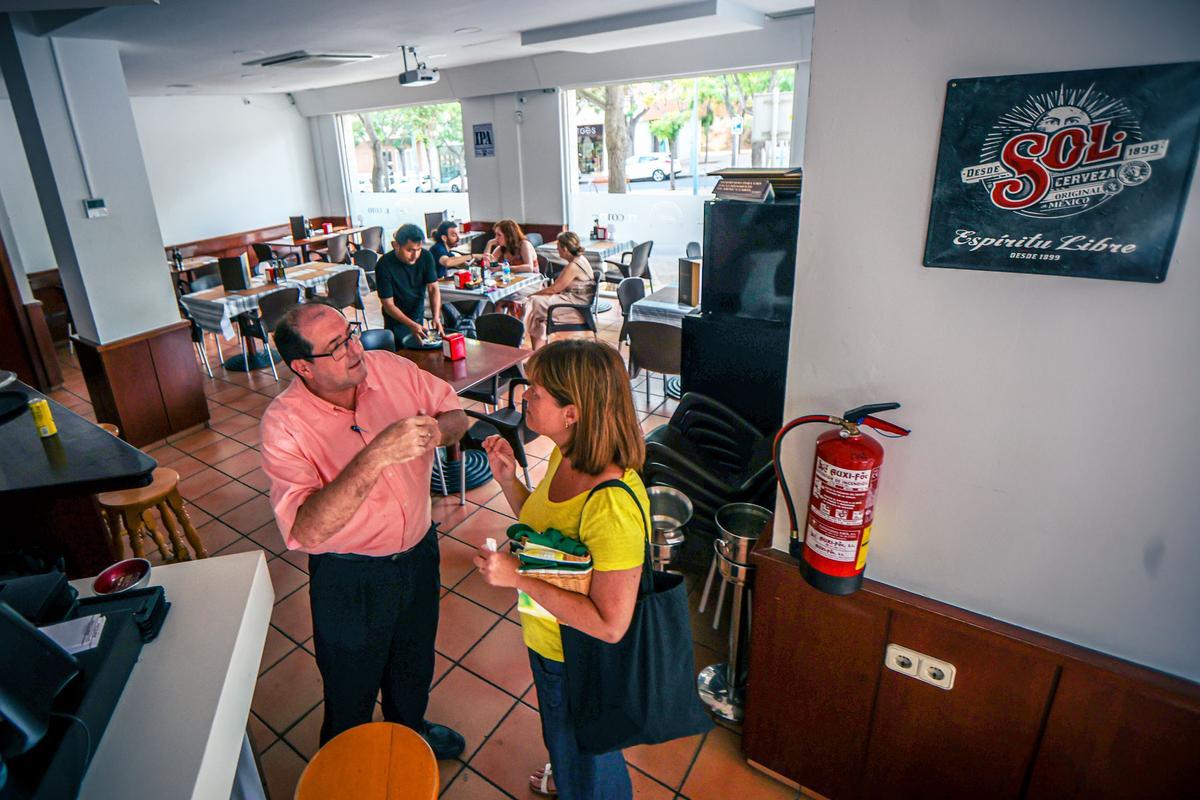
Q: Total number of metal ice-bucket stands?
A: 2